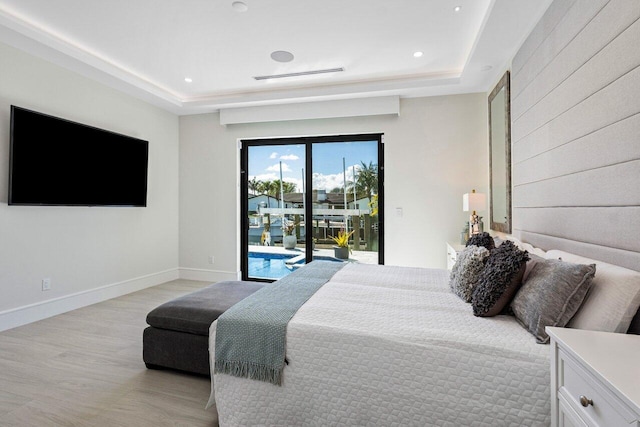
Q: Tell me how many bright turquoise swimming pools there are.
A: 1